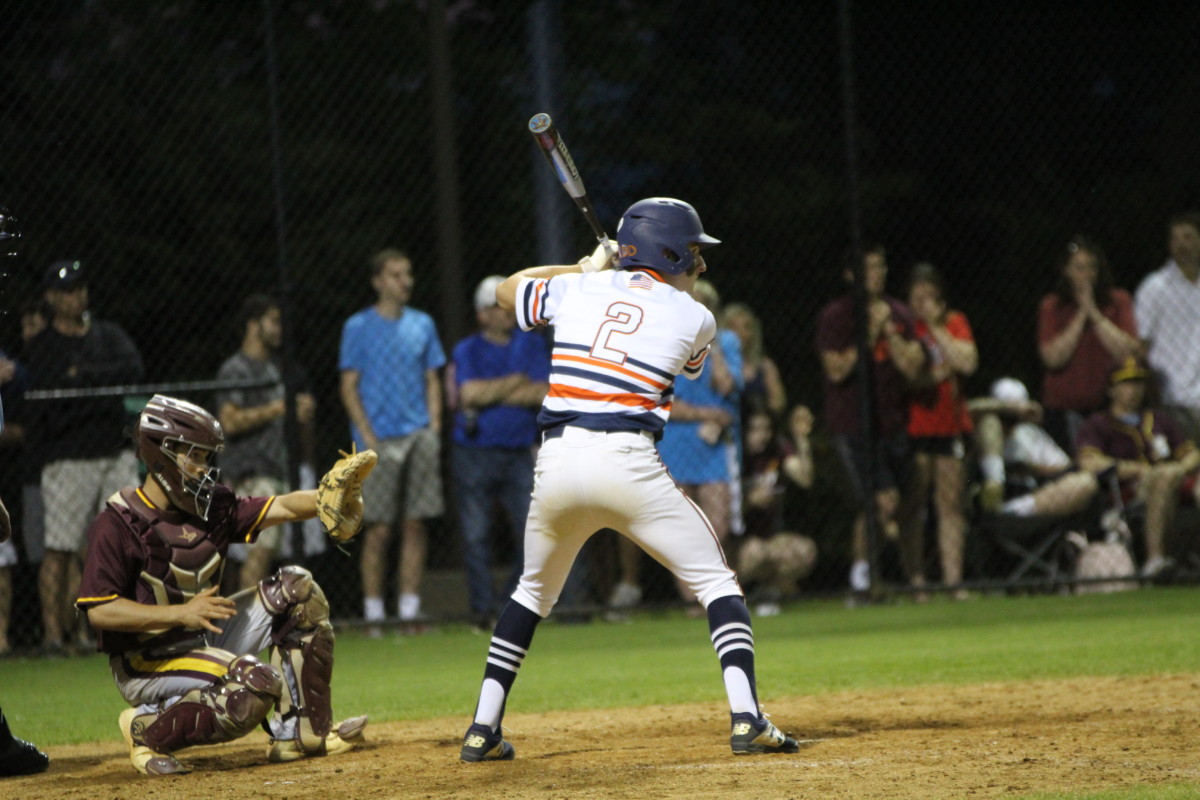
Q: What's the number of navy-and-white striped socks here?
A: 2